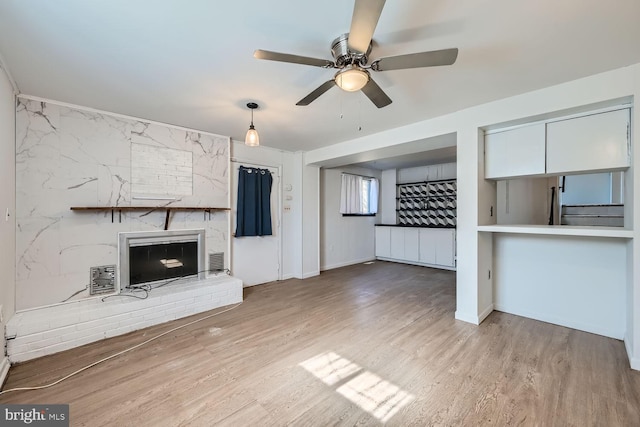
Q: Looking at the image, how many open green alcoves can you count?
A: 0